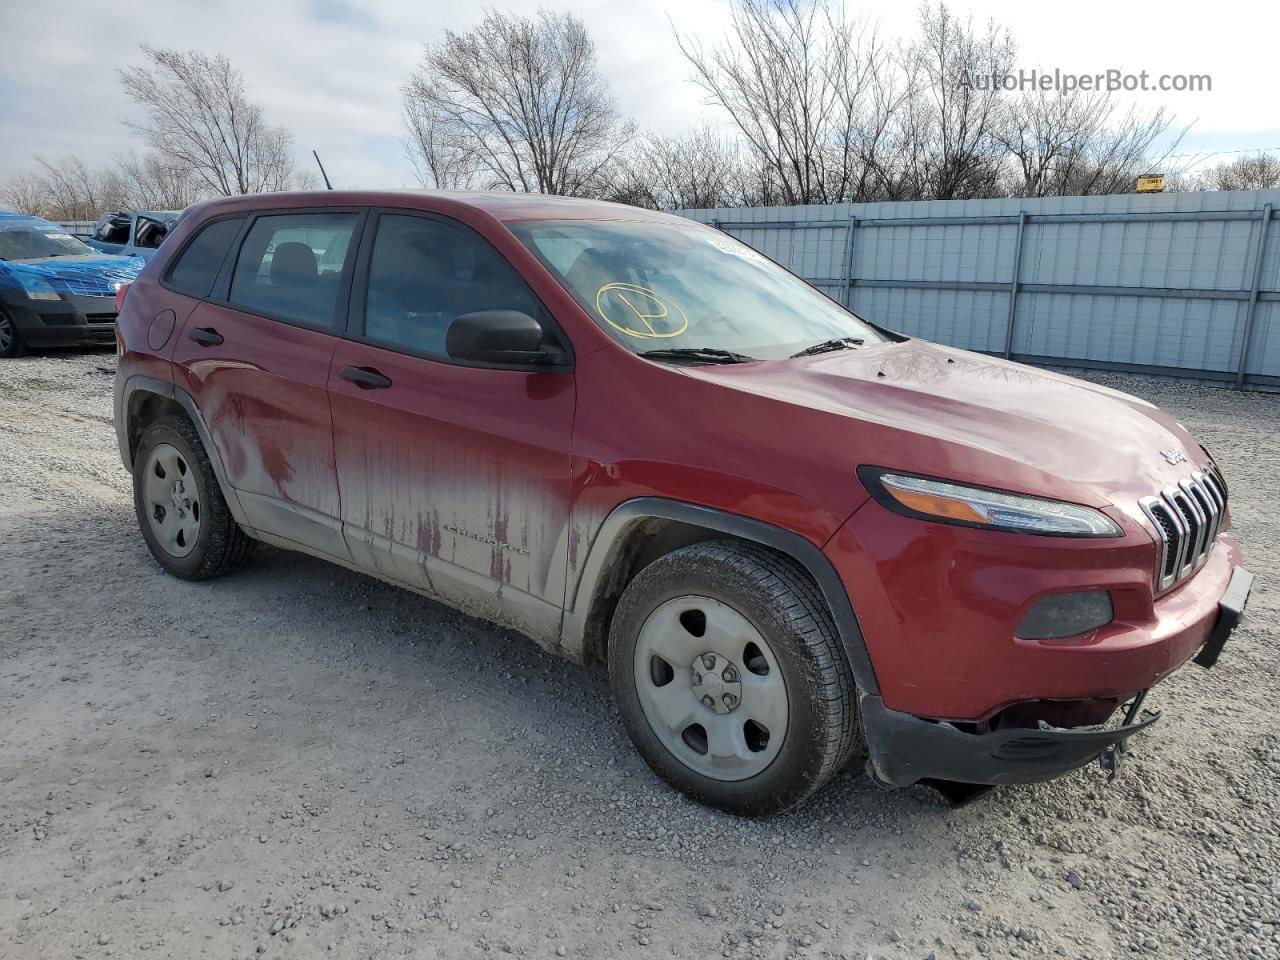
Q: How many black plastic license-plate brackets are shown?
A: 1